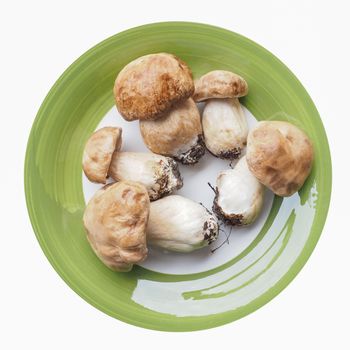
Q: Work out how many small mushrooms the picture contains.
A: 2